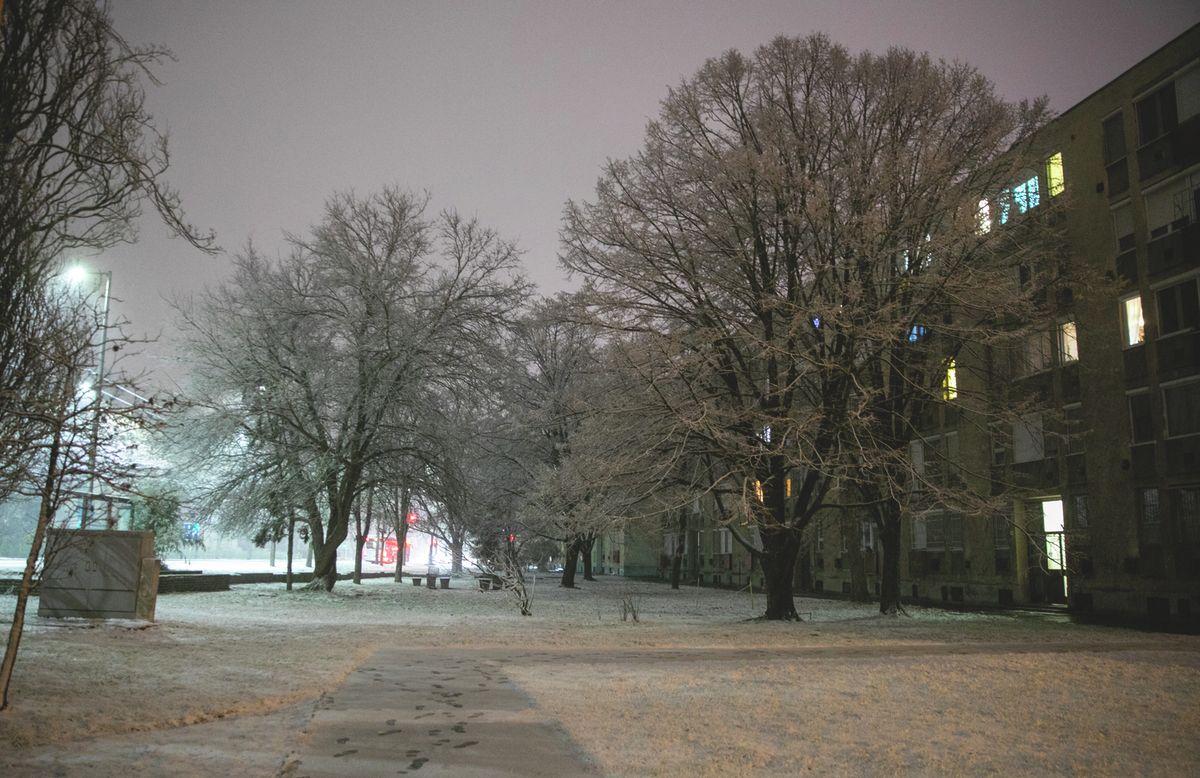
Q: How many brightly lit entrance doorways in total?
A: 1